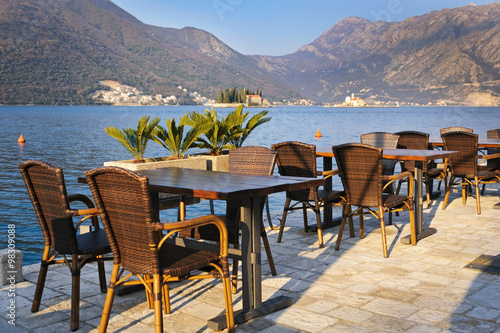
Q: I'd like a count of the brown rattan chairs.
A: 10